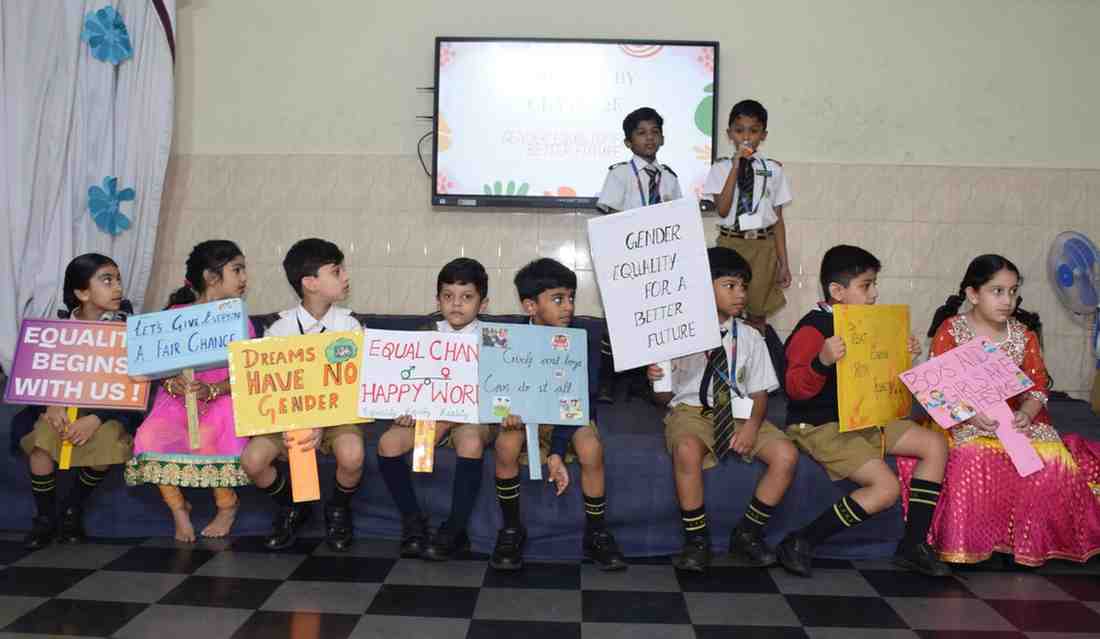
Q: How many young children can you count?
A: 10